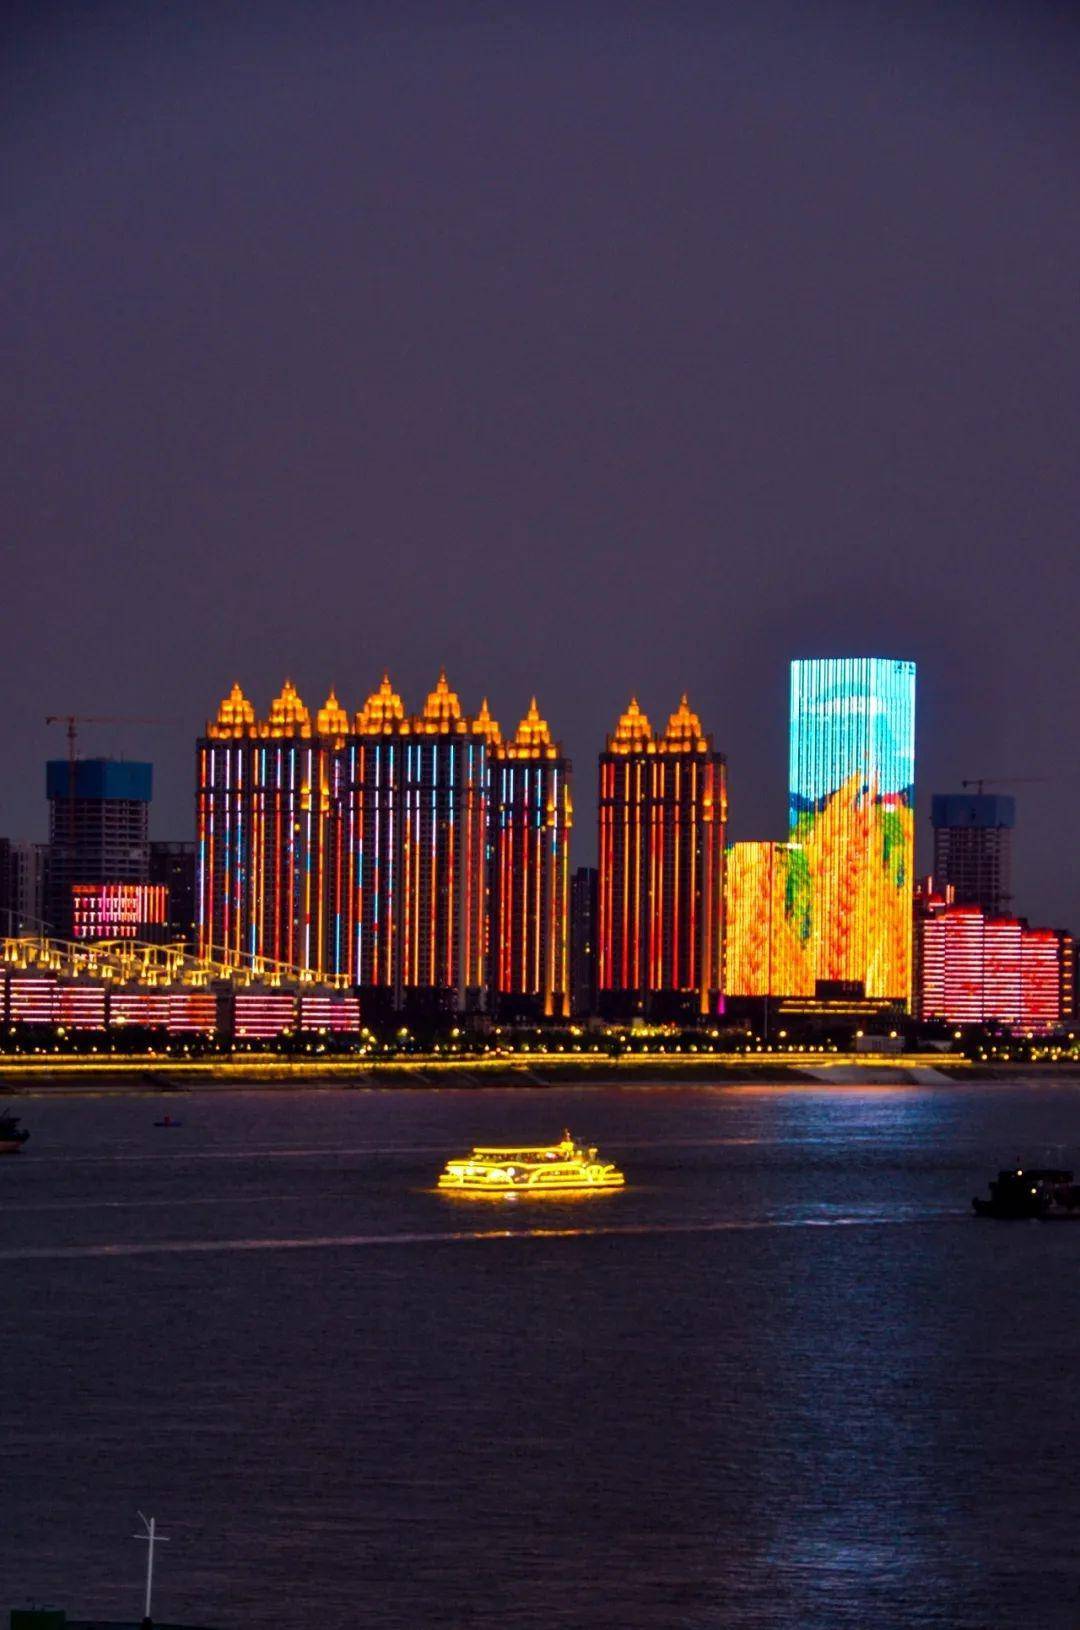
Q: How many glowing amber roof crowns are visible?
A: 9